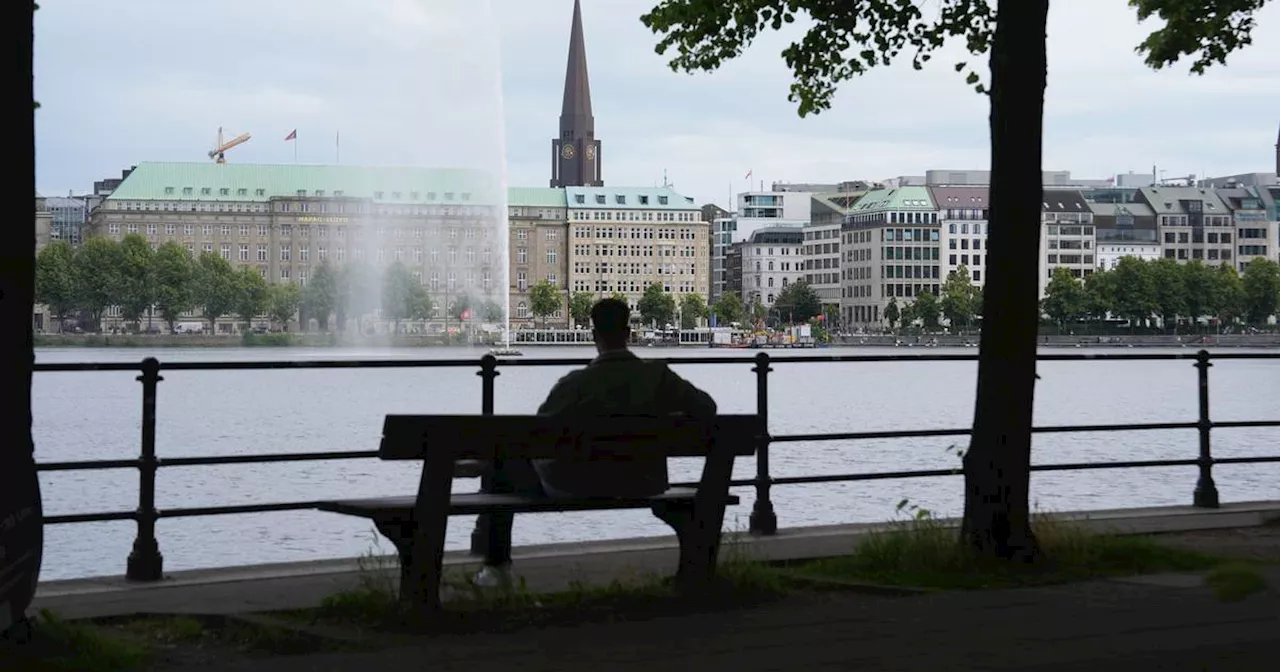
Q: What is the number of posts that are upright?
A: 4